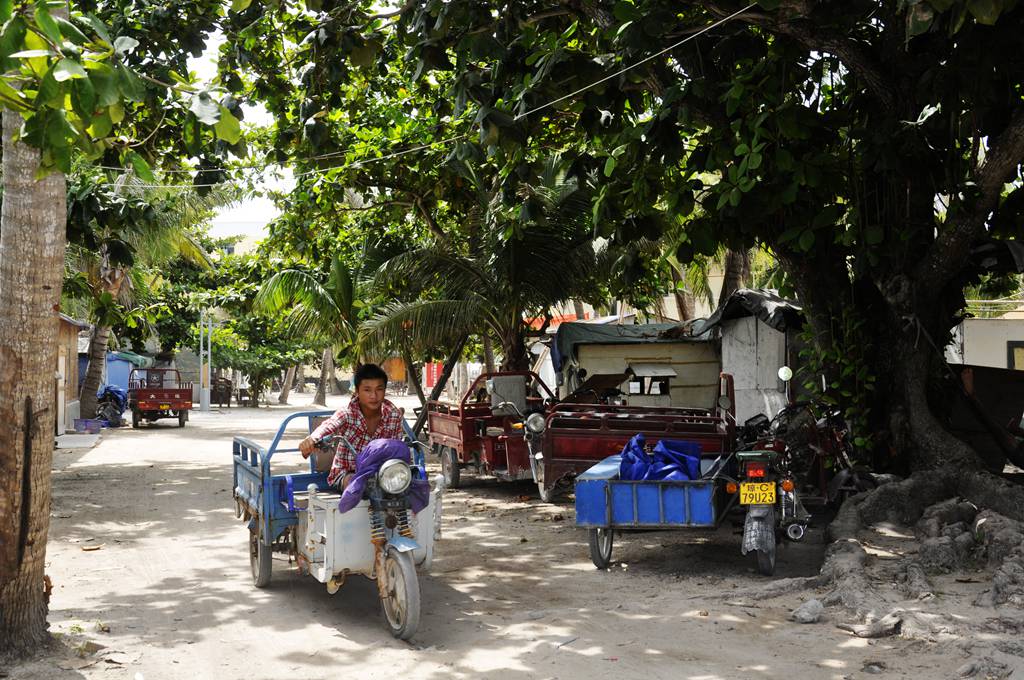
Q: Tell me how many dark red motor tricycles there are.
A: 3